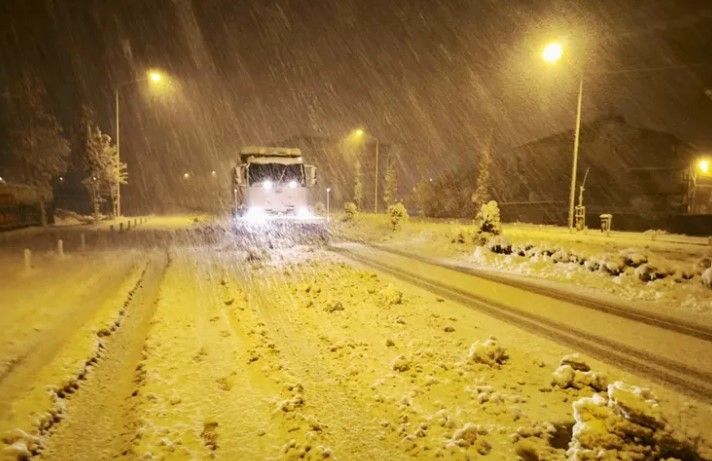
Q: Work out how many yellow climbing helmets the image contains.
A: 0